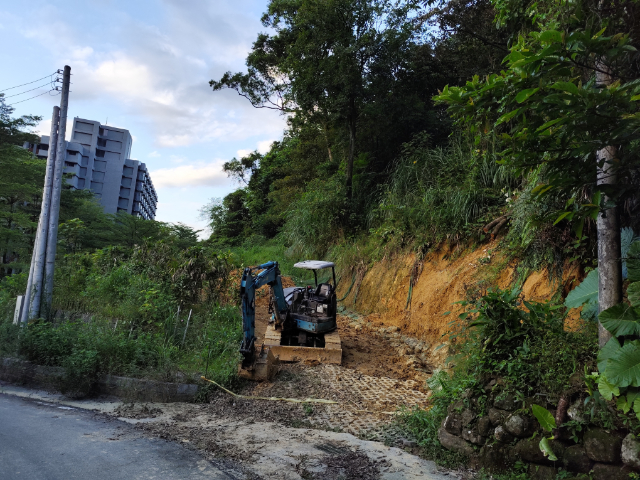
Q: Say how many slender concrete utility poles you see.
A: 2